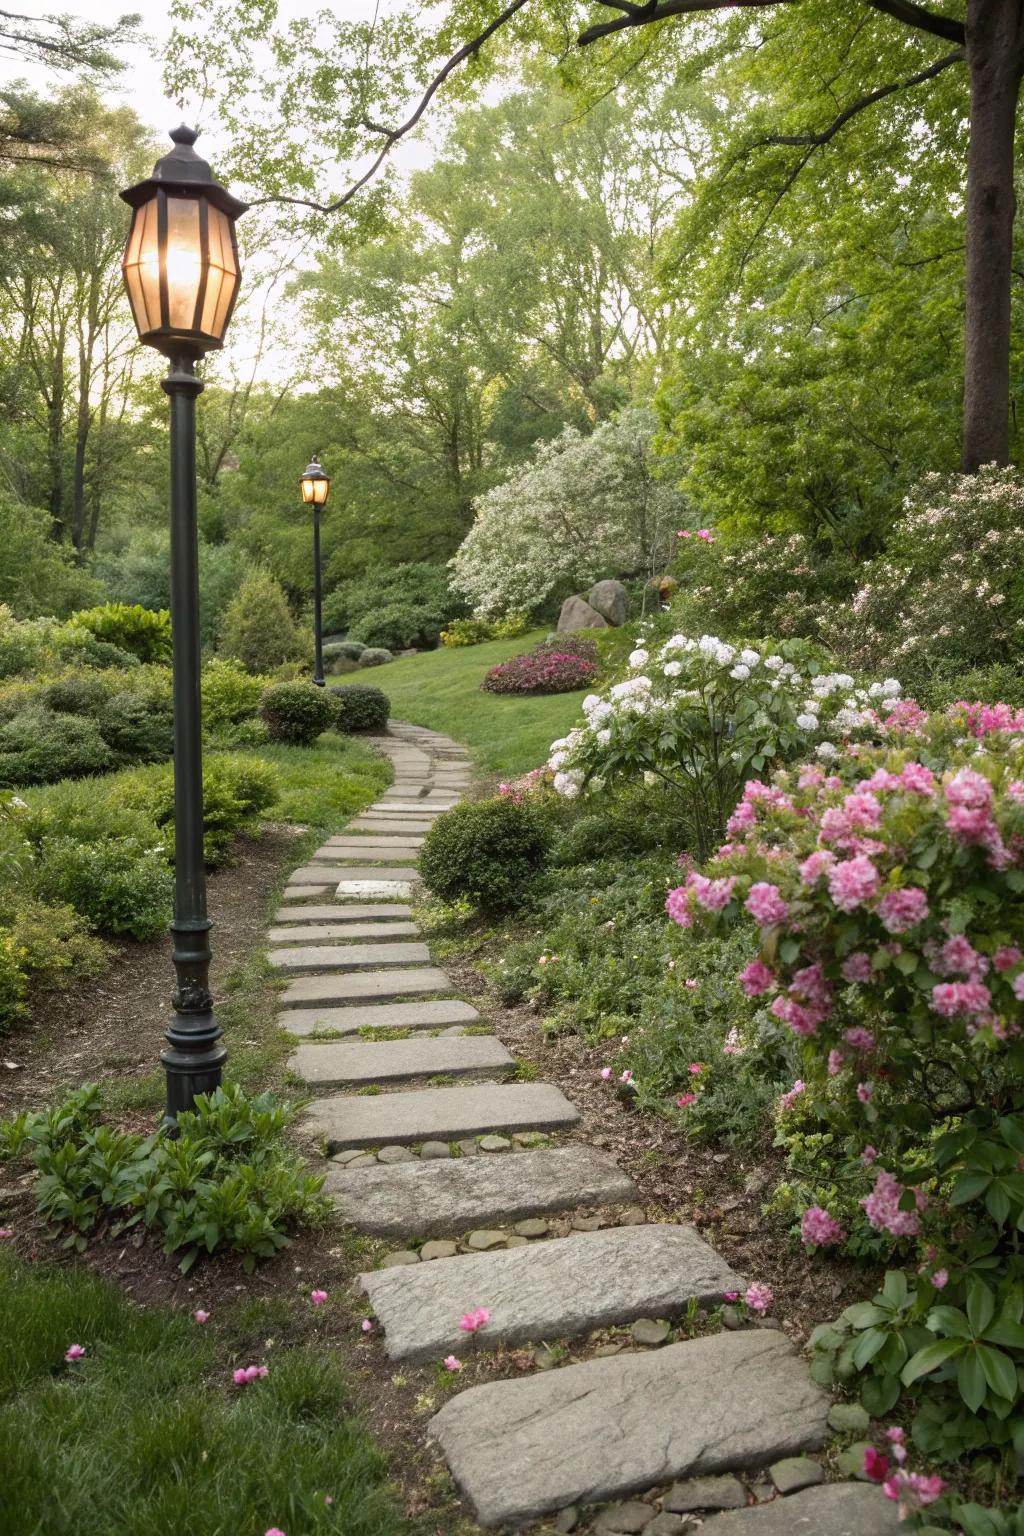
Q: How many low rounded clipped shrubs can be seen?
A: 3